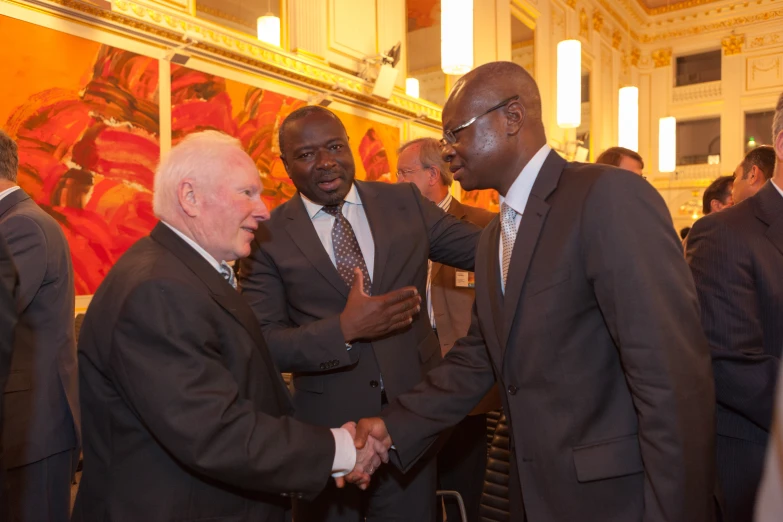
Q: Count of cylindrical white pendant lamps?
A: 6